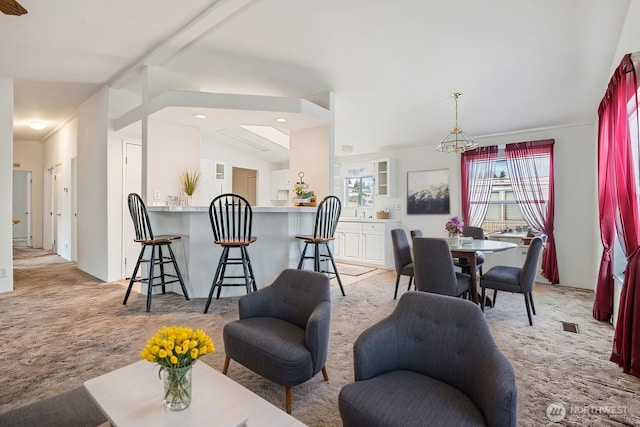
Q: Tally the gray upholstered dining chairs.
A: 5